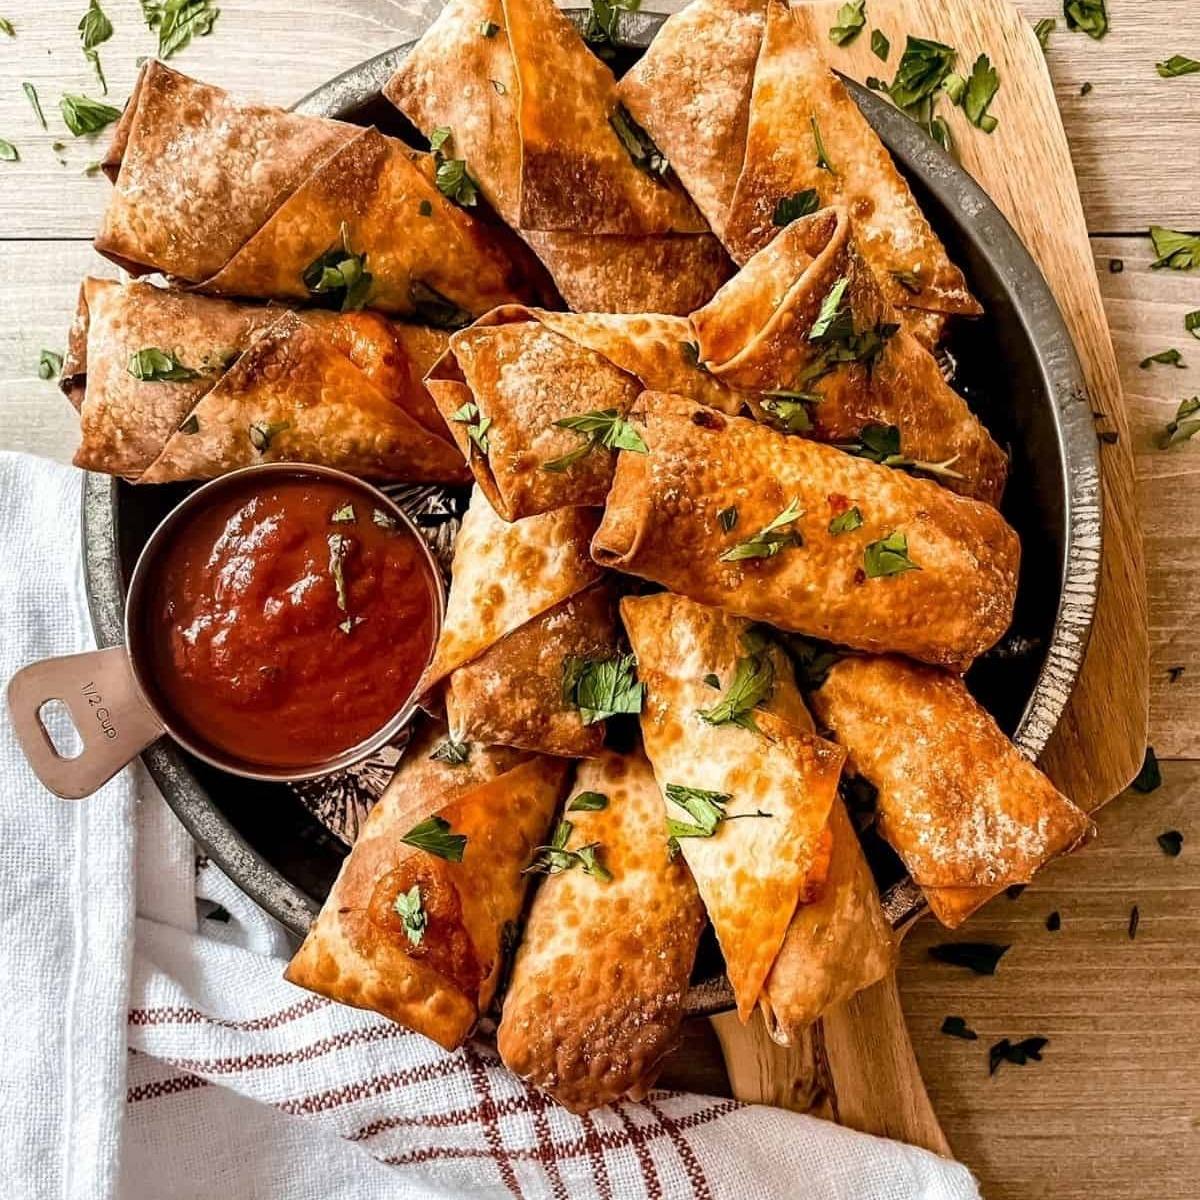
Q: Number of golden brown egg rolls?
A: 12